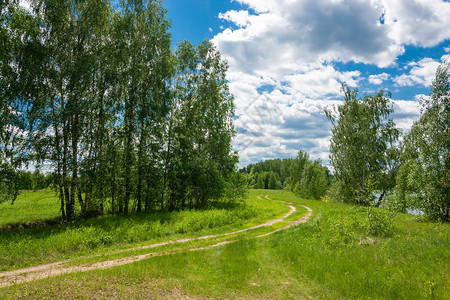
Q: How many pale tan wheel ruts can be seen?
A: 2